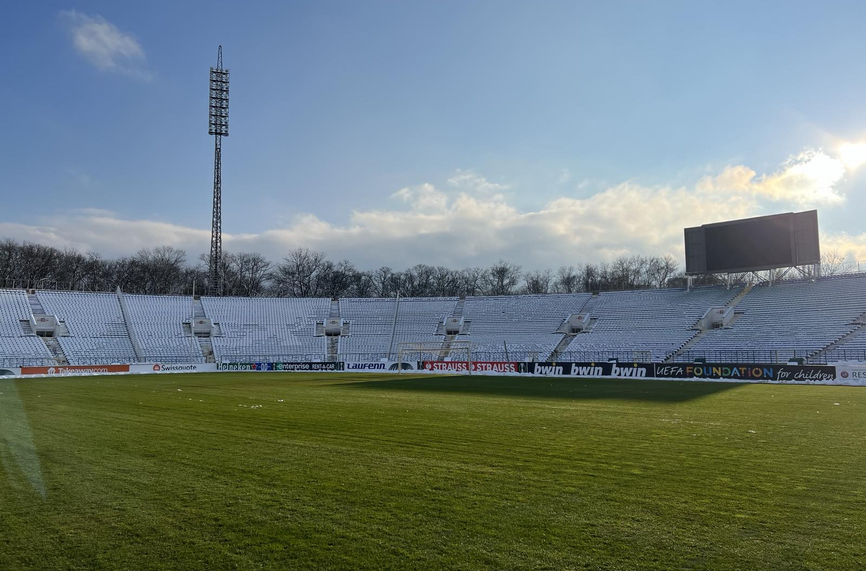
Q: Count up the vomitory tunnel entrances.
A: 6